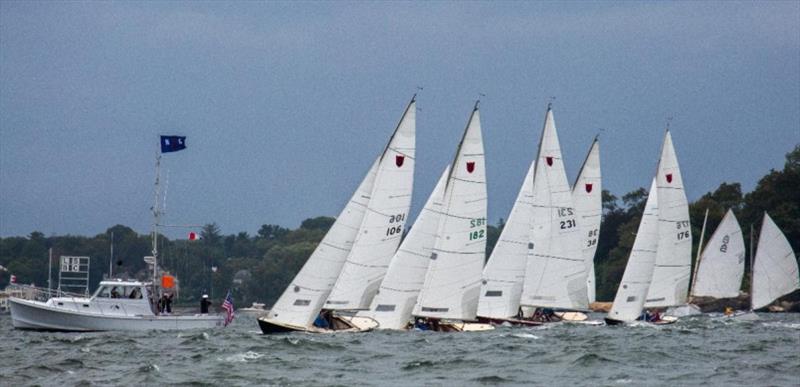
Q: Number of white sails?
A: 11